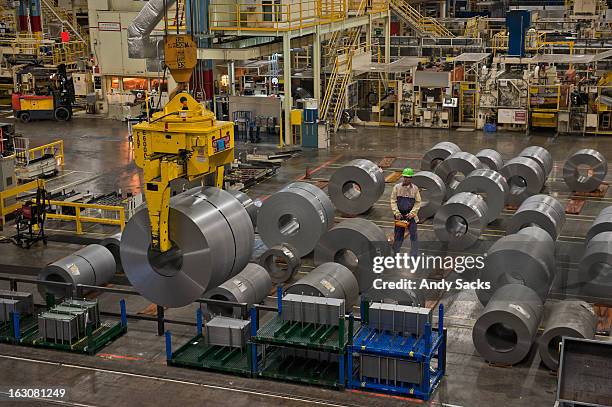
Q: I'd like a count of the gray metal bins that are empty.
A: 1